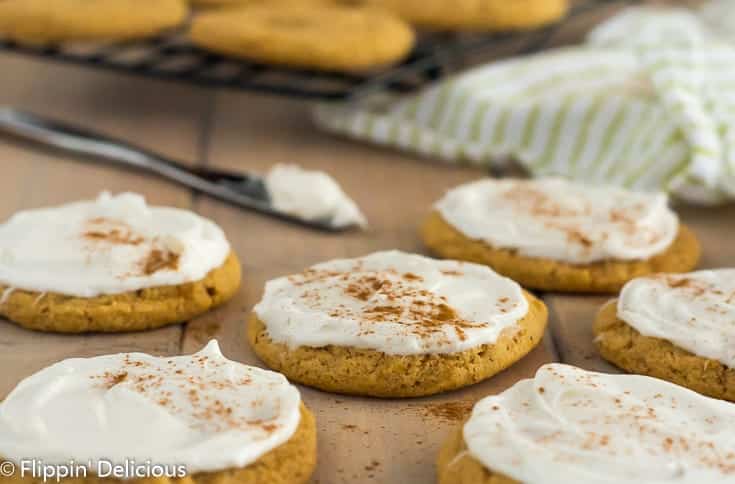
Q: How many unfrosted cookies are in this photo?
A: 4